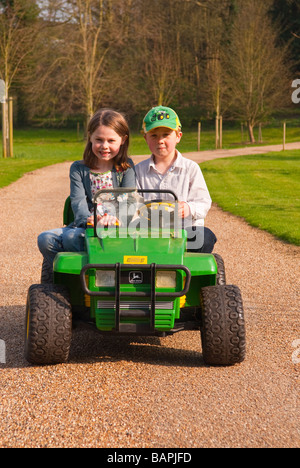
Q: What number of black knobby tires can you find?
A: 4